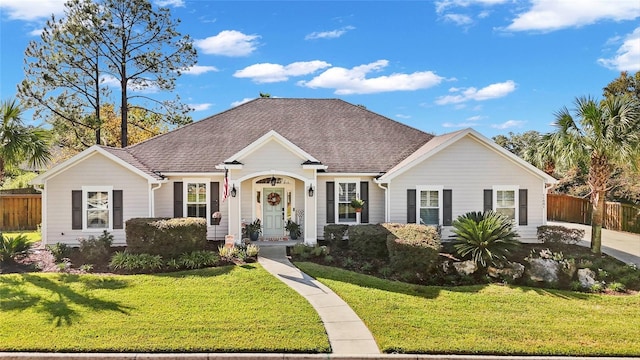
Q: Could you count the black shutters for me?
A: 10